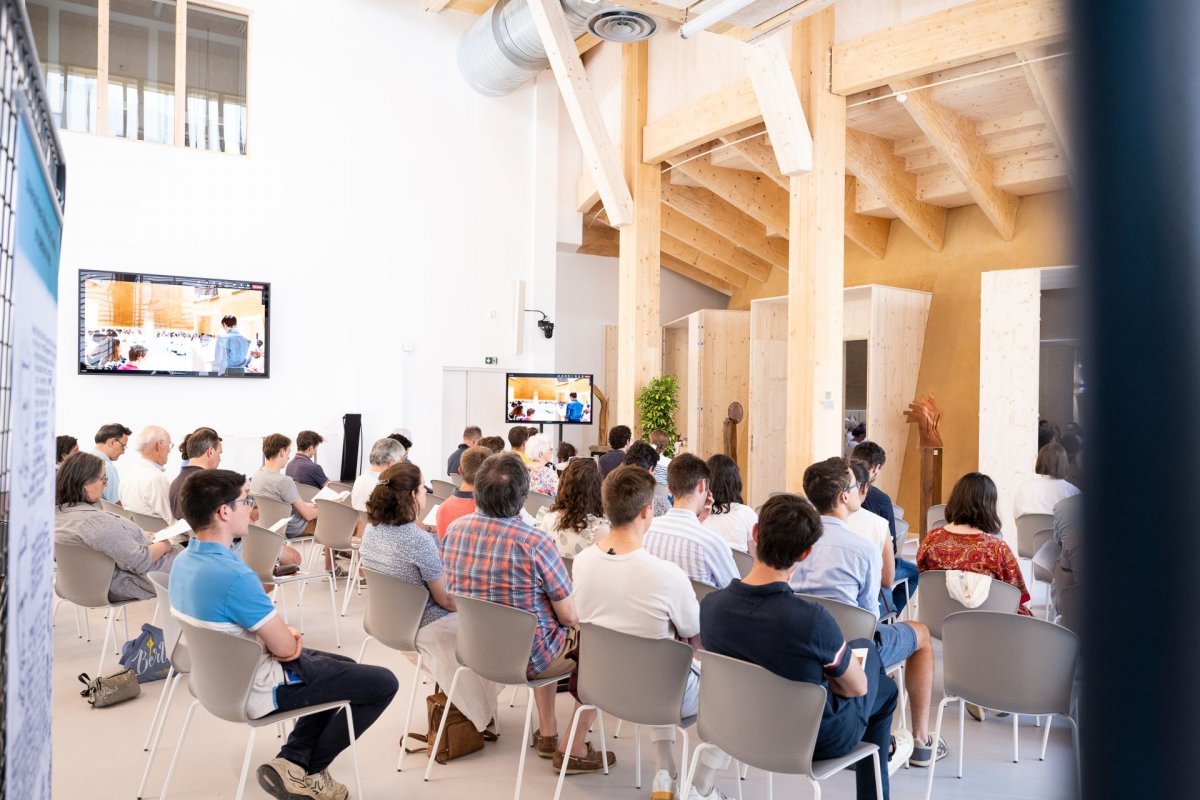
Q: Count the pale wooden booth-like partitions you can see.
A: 3